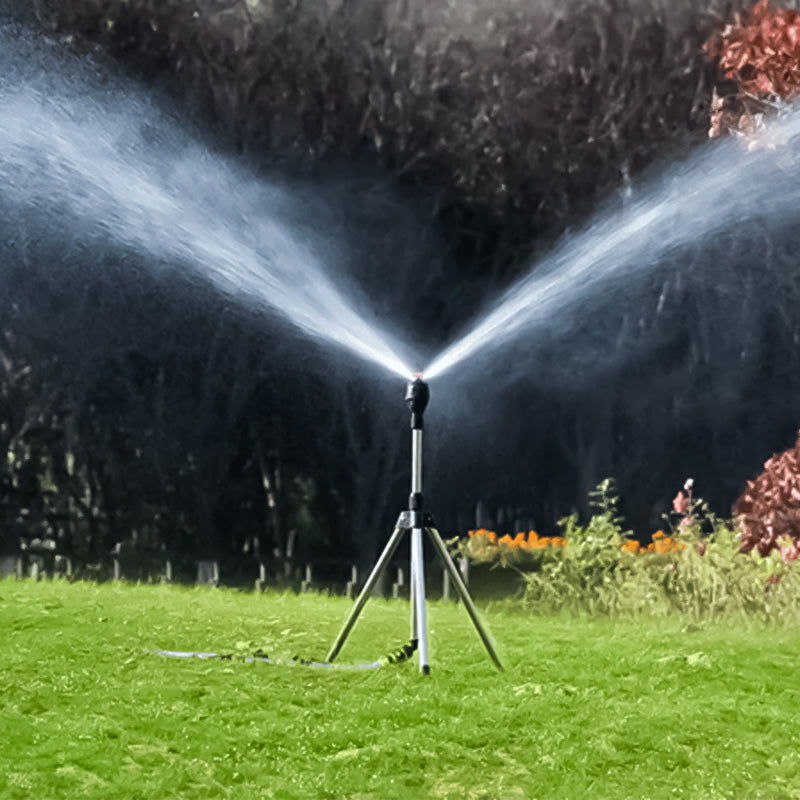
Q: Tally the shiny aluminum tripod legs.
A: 3